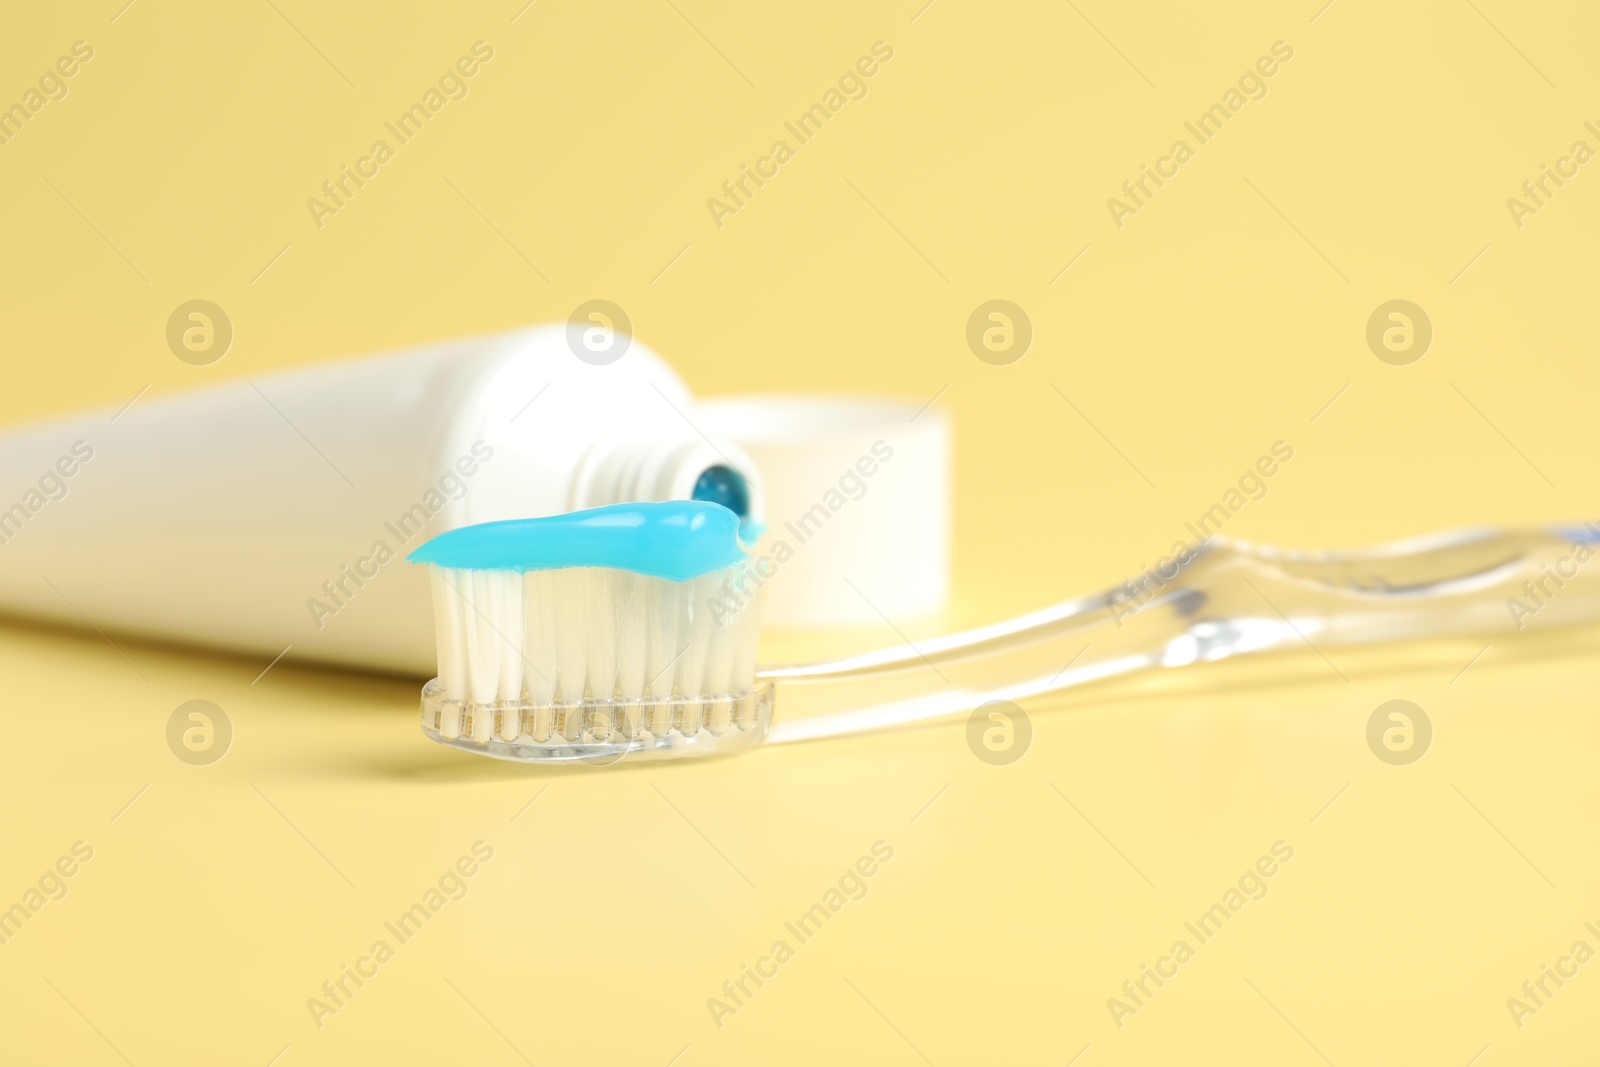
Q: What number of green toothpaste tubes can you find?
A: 0